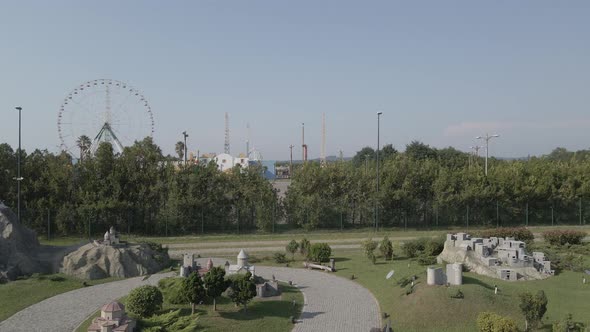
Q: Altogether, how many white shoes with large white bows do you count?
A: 0